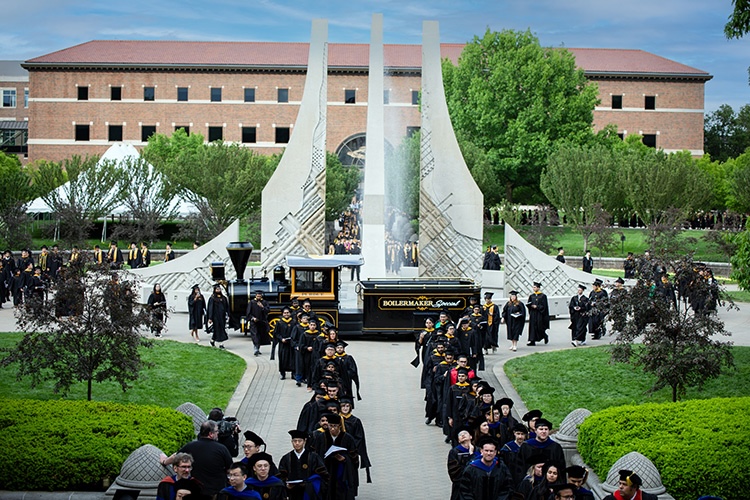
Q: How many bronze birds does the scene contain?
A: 0